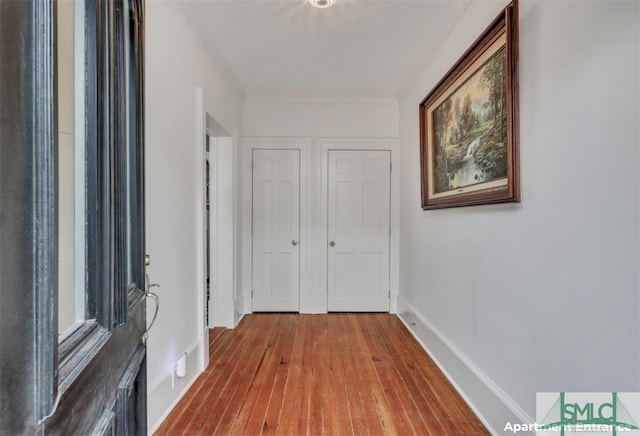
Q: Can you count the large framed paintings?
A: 1